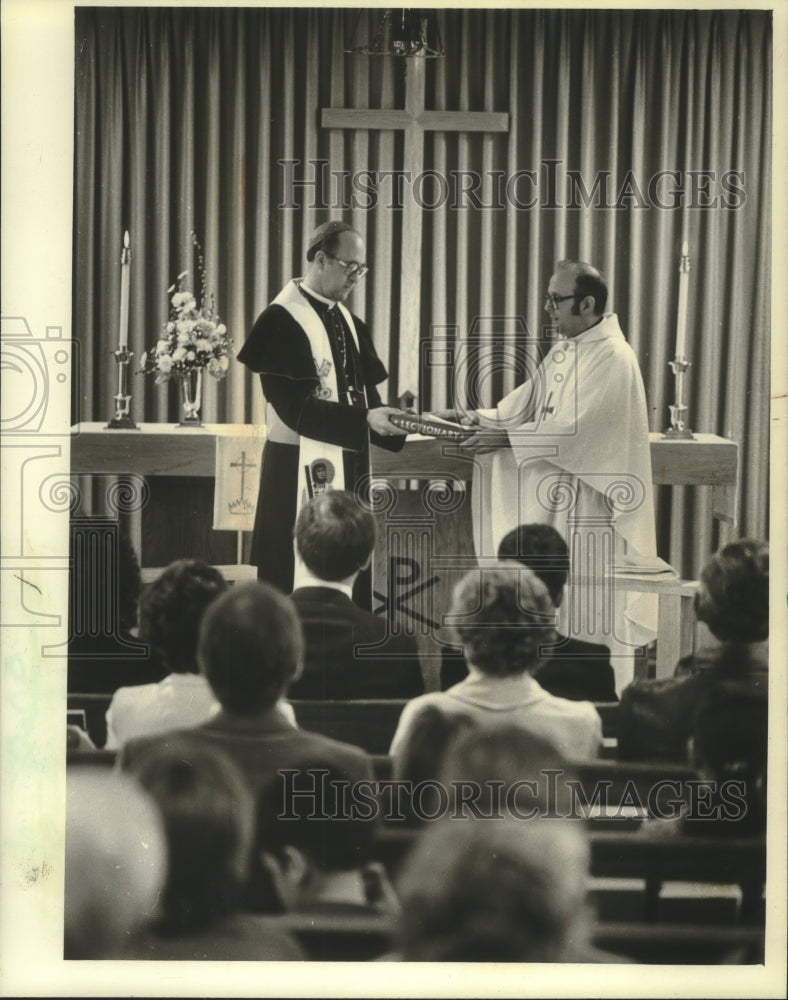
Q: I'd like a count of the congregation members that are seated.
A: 13